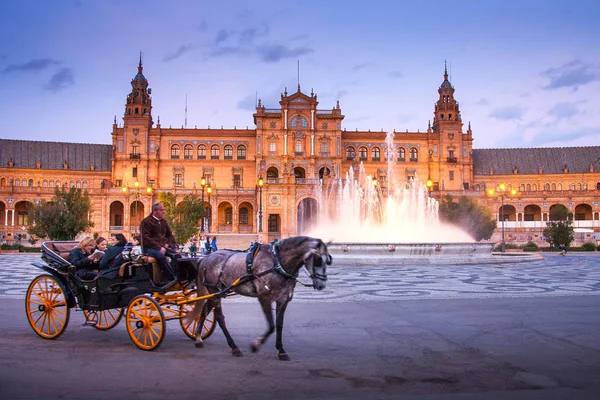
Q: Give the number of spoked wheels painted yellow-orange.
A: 4